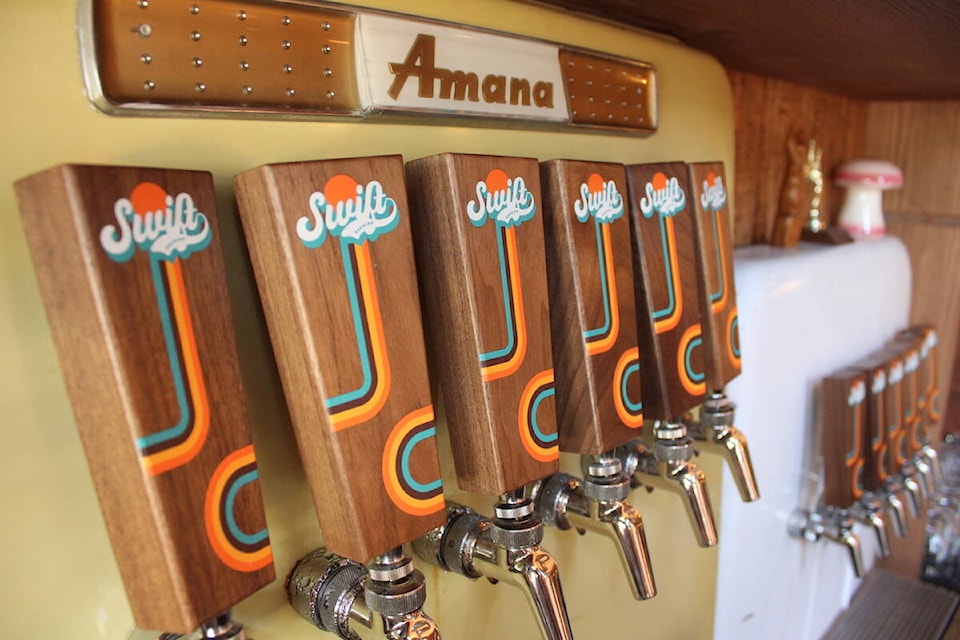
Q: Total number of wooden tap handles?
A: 12